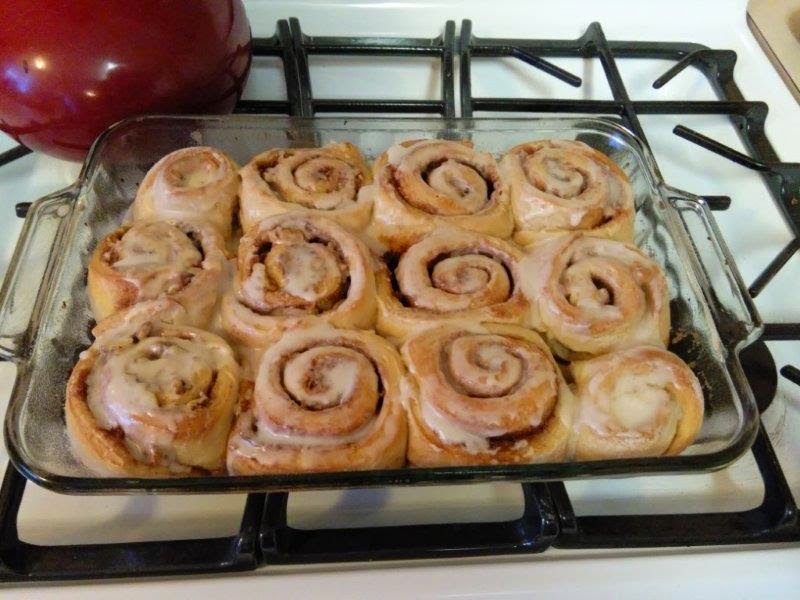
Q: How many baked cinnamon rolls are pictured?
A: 12